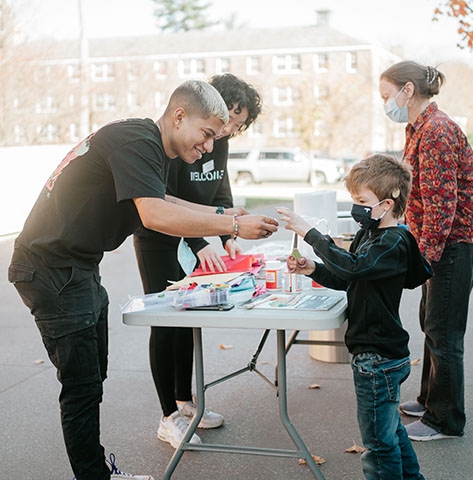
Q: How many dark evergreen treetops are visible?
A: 1